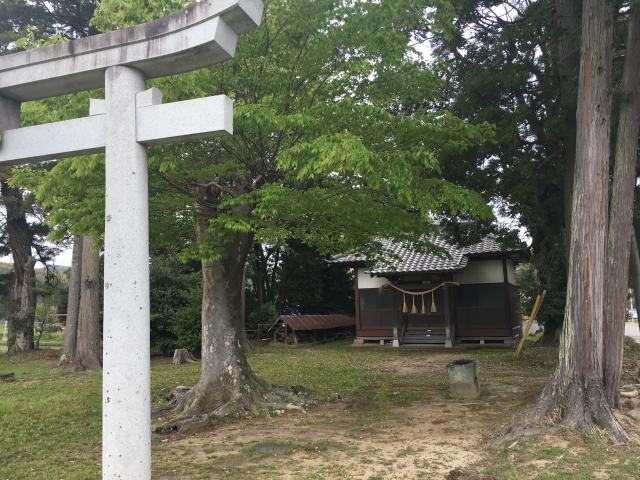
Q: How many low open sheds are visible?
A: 1